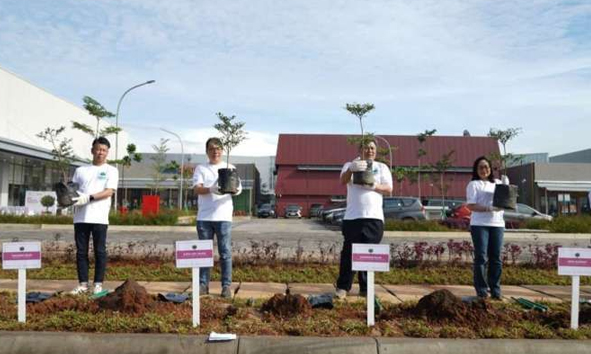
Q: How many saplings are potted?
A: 4